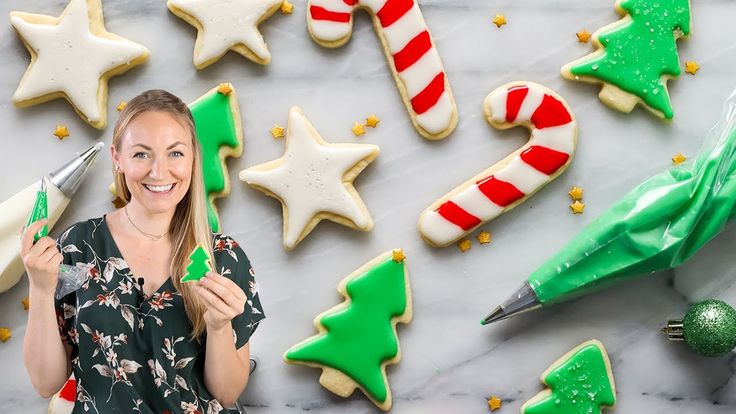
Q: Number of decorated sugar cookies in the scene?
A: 11